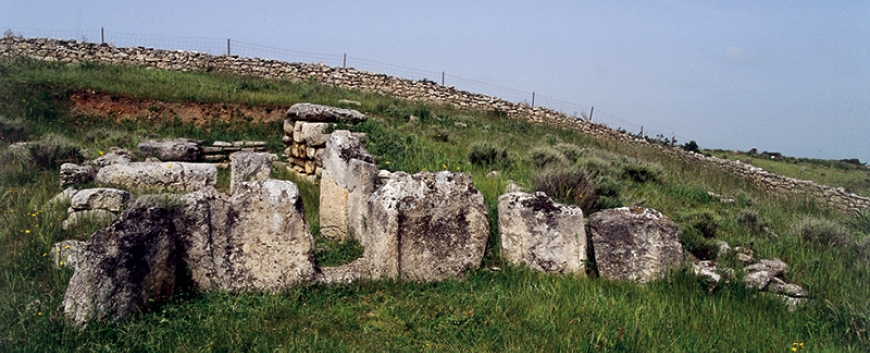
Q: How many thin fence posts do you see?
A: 7